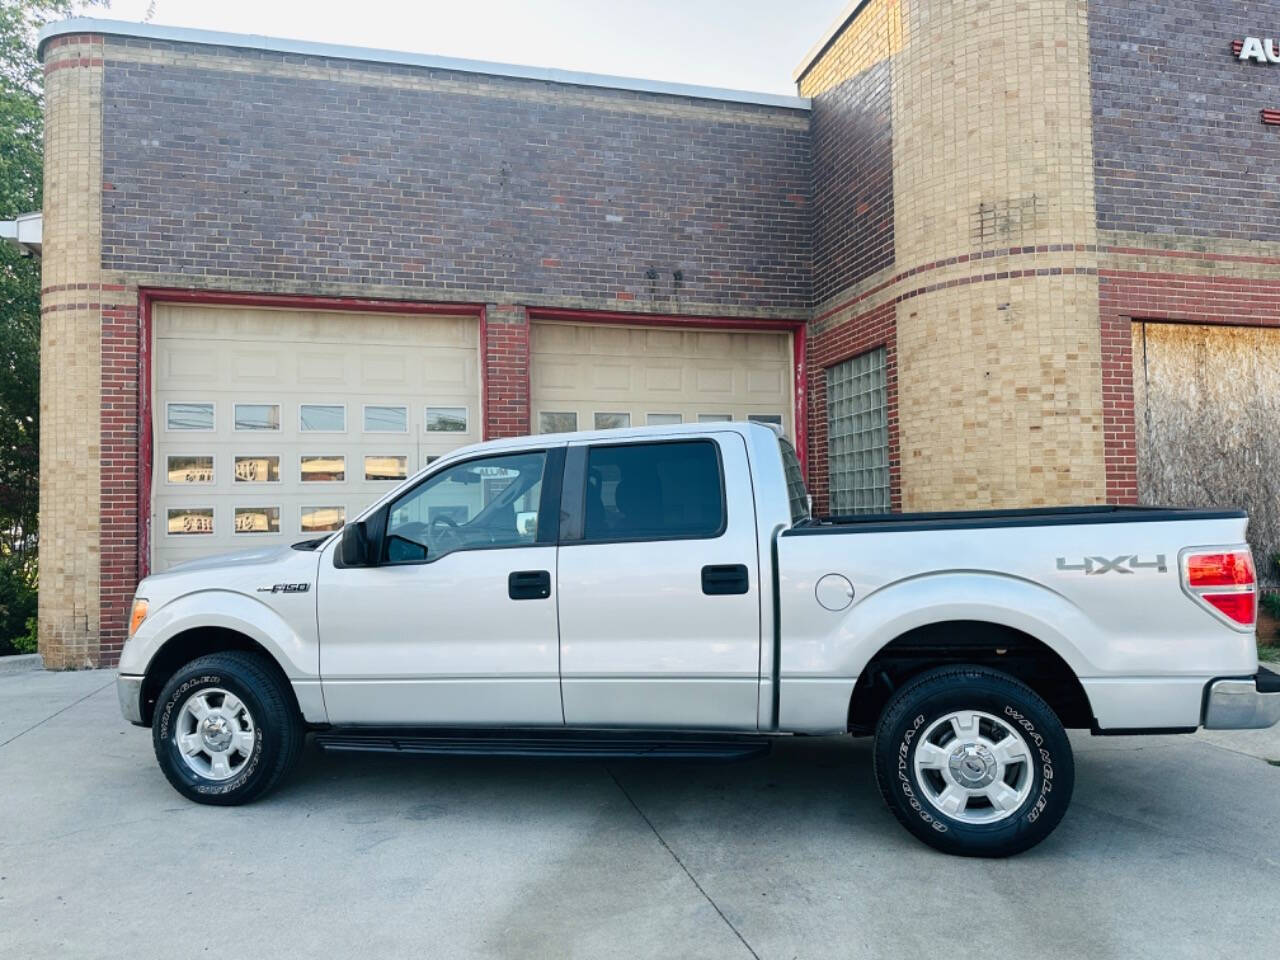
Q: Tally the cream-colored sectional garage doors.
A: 2